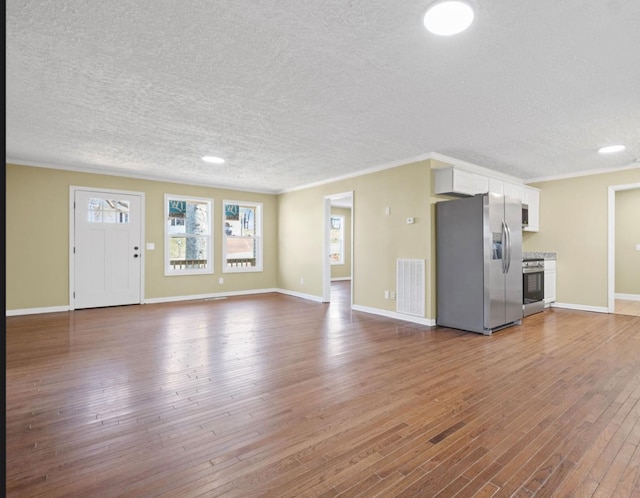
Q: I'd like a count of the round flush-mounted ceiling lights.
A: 3